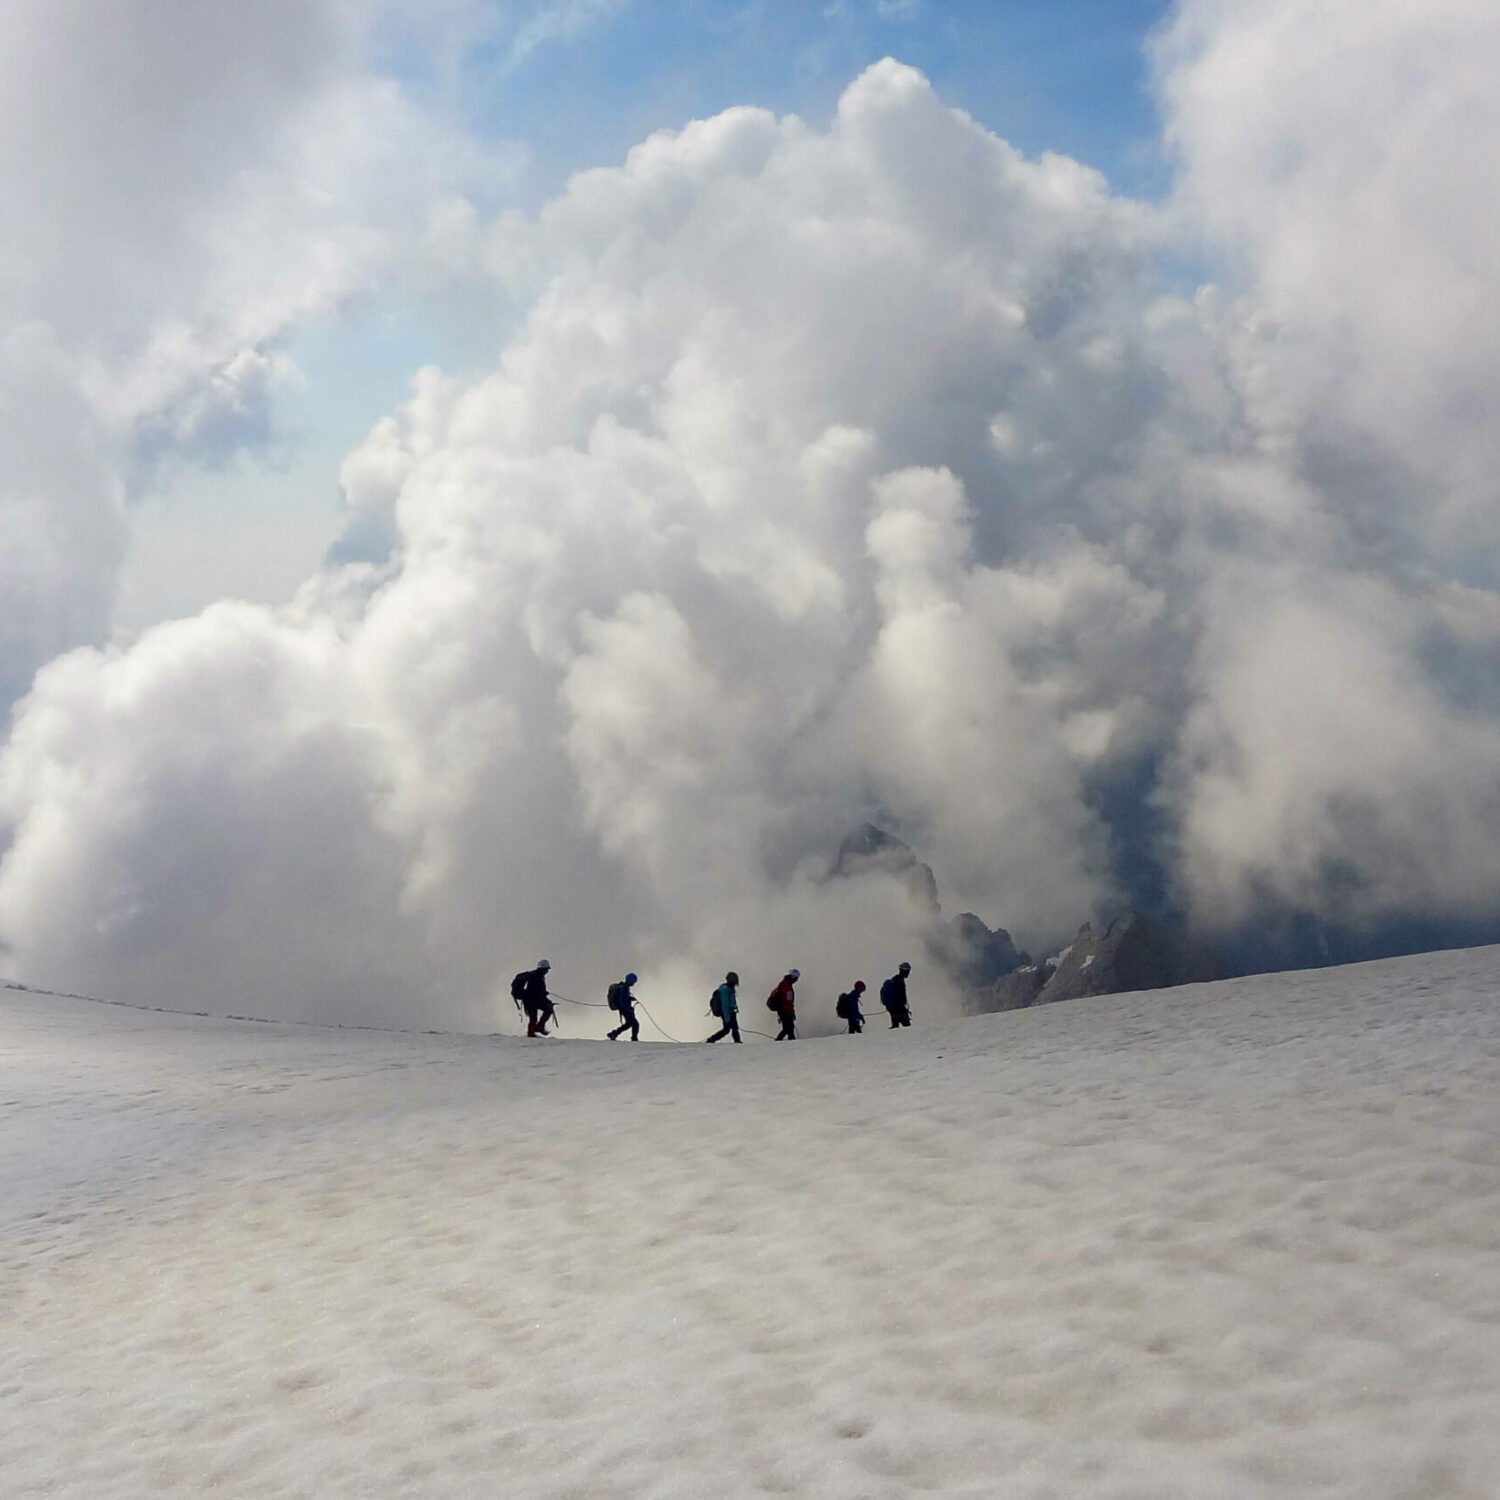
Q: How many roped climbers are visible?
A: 6